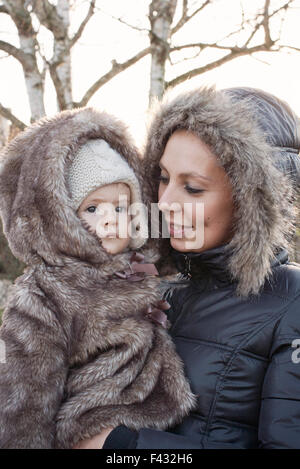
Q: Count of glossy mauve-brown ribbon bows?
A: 2